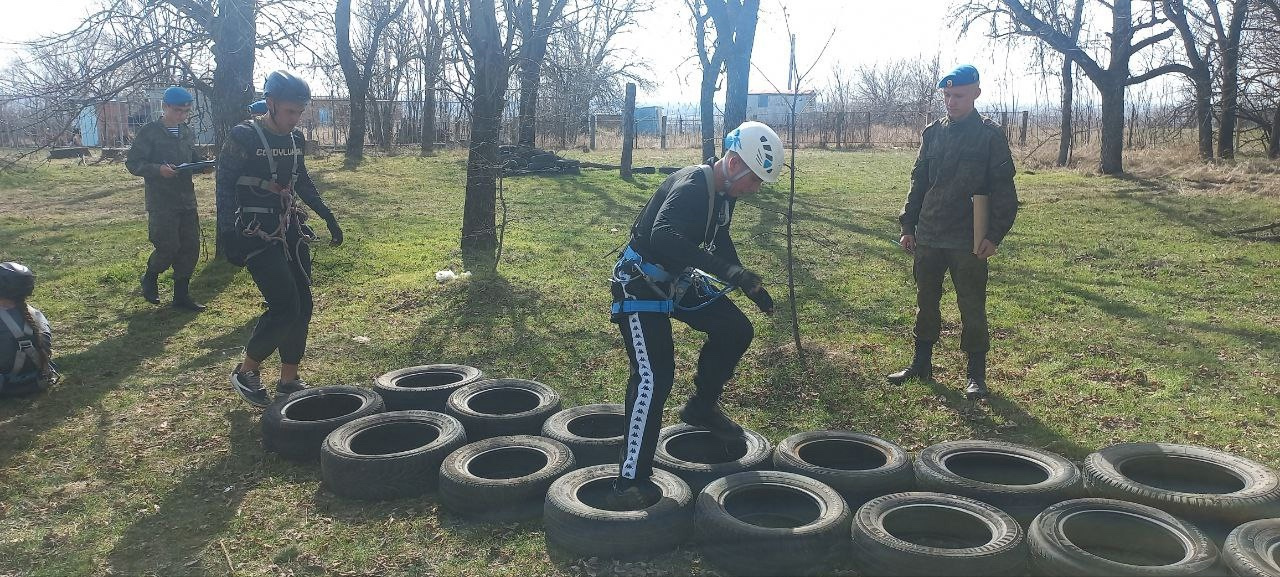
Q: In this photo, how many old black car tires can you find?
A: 15